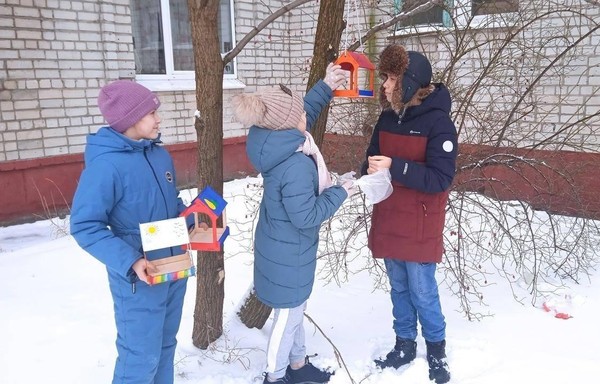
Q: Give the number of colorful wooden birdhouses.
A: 3